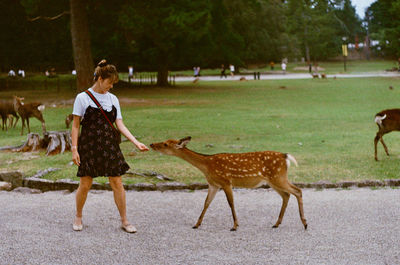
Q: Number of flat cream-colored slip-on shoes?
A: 2